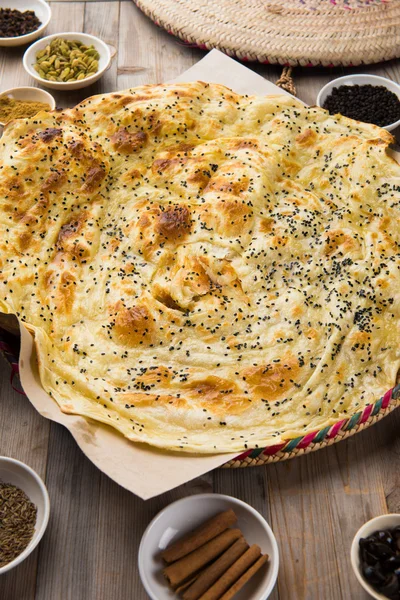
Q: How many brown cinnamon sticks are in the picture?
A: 5